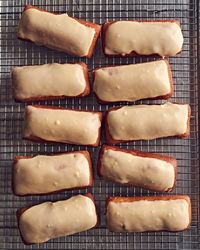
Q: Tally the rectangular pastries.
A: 10